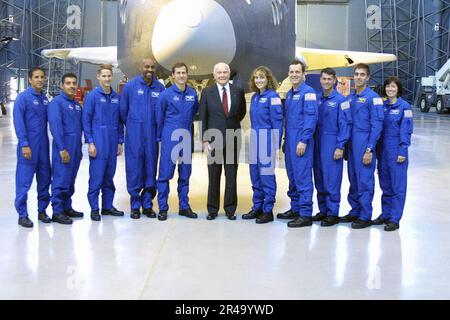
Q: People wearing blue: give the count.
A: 10